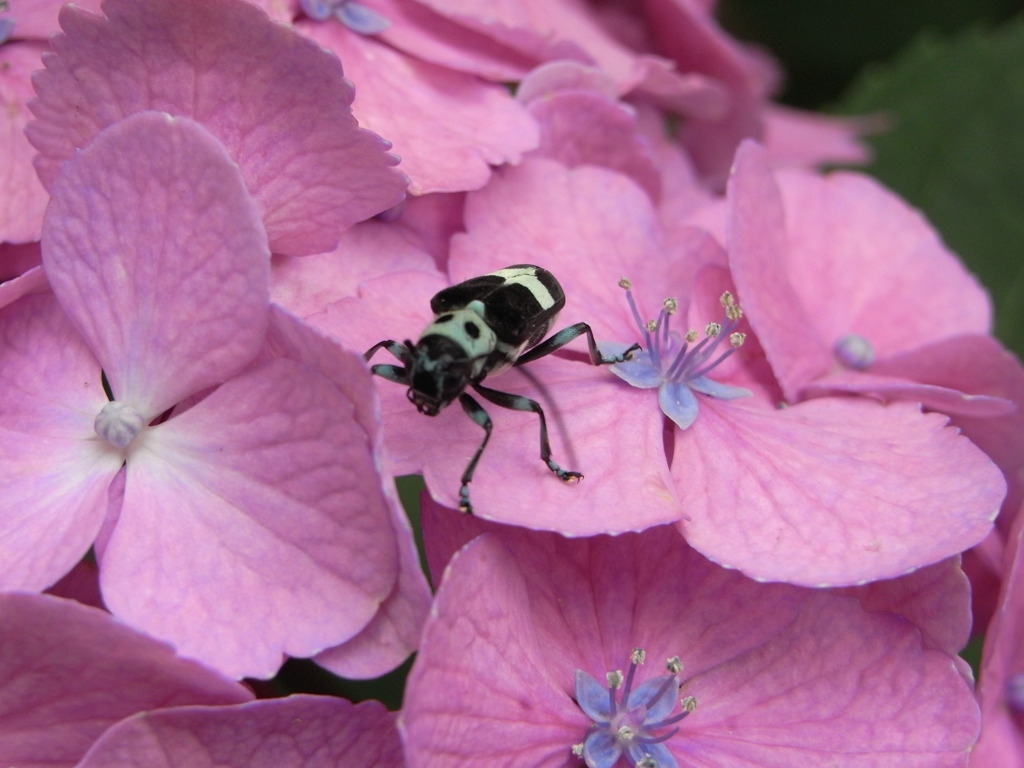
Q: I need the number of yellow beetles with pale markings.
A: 0